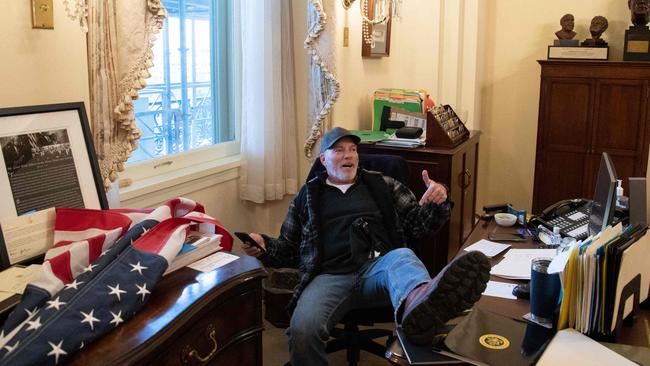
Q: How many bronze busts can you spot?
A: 3